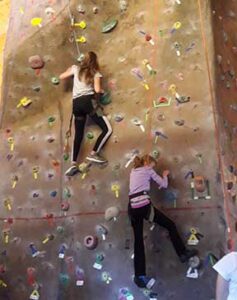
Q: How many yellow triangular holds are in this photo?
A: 2